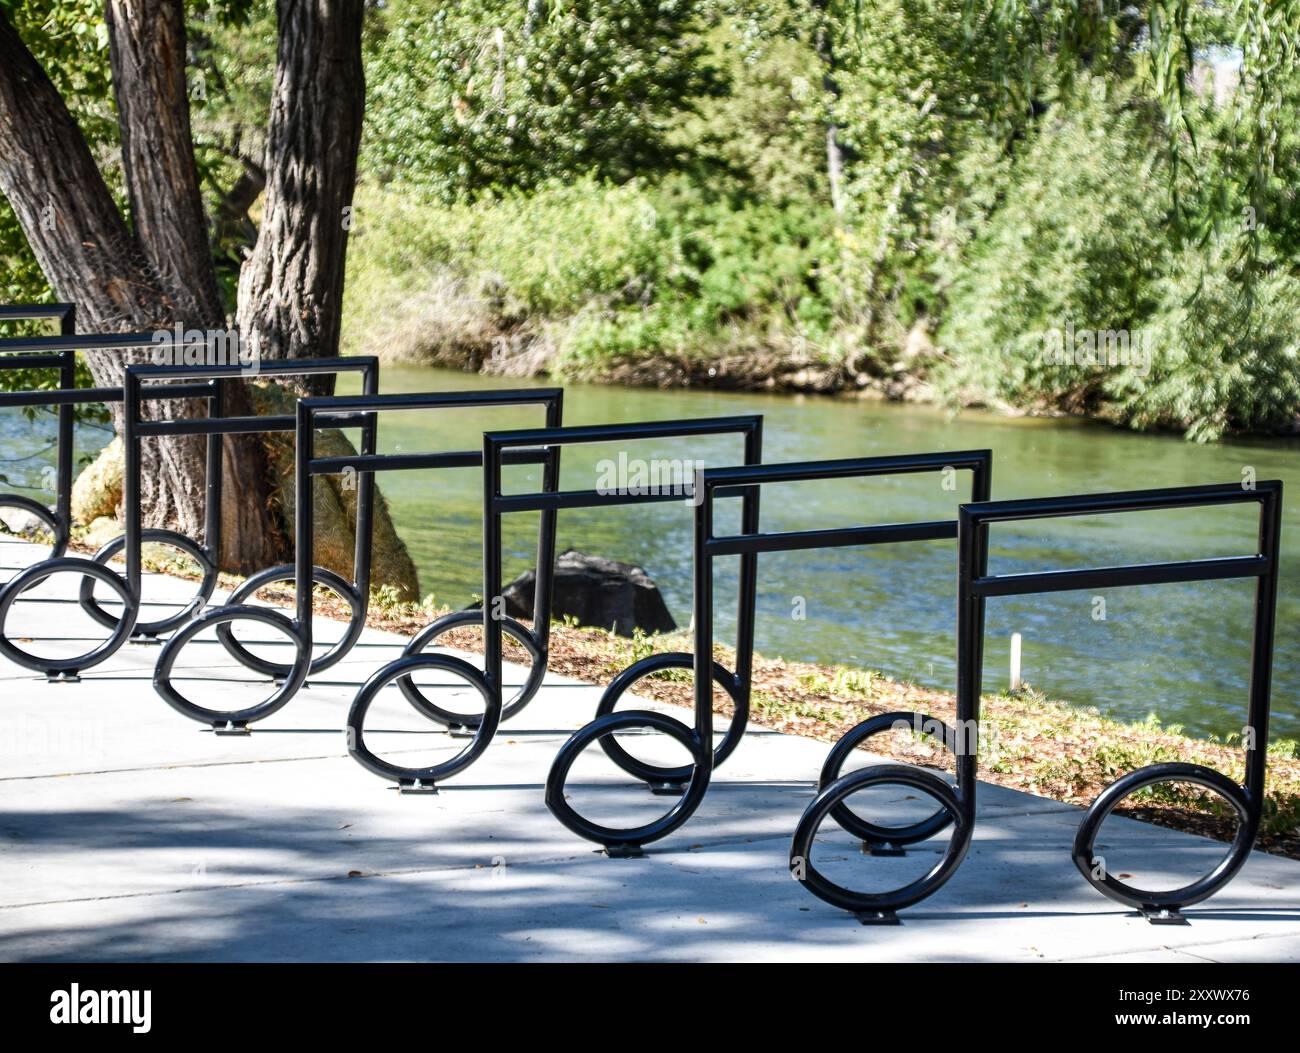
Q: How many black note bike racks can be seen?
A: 7